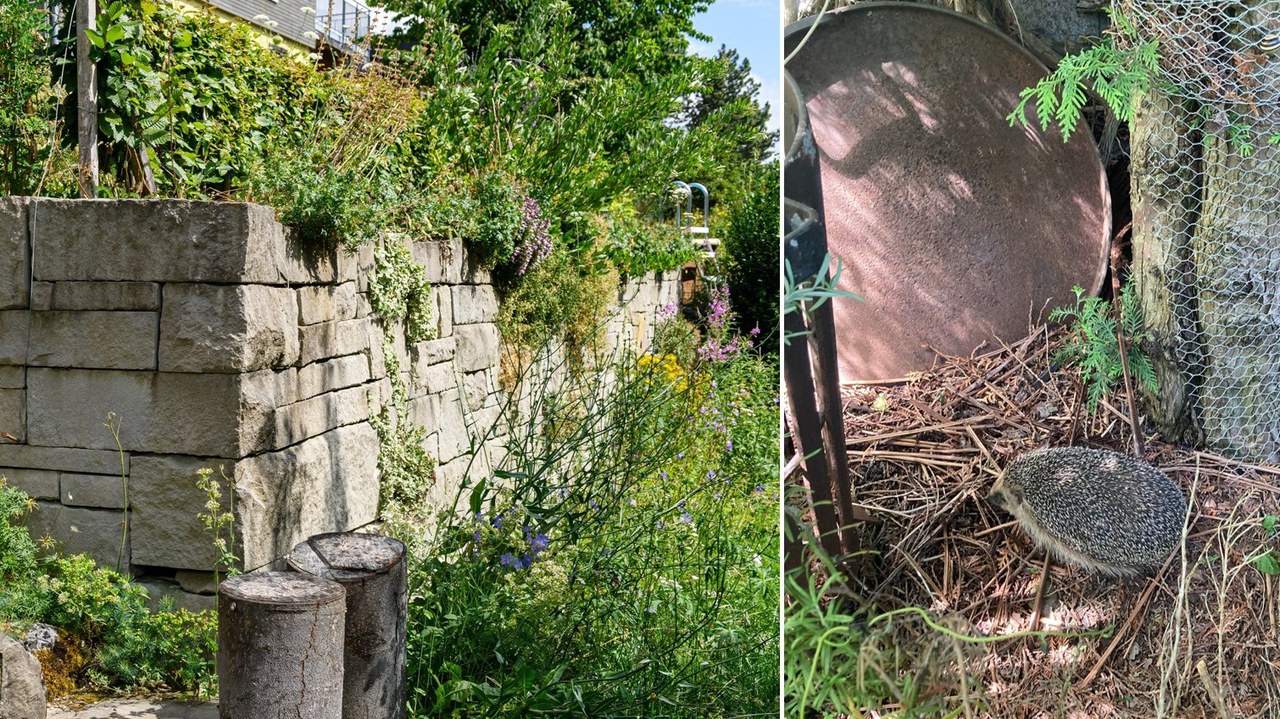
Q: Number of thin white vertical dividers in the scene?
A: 1